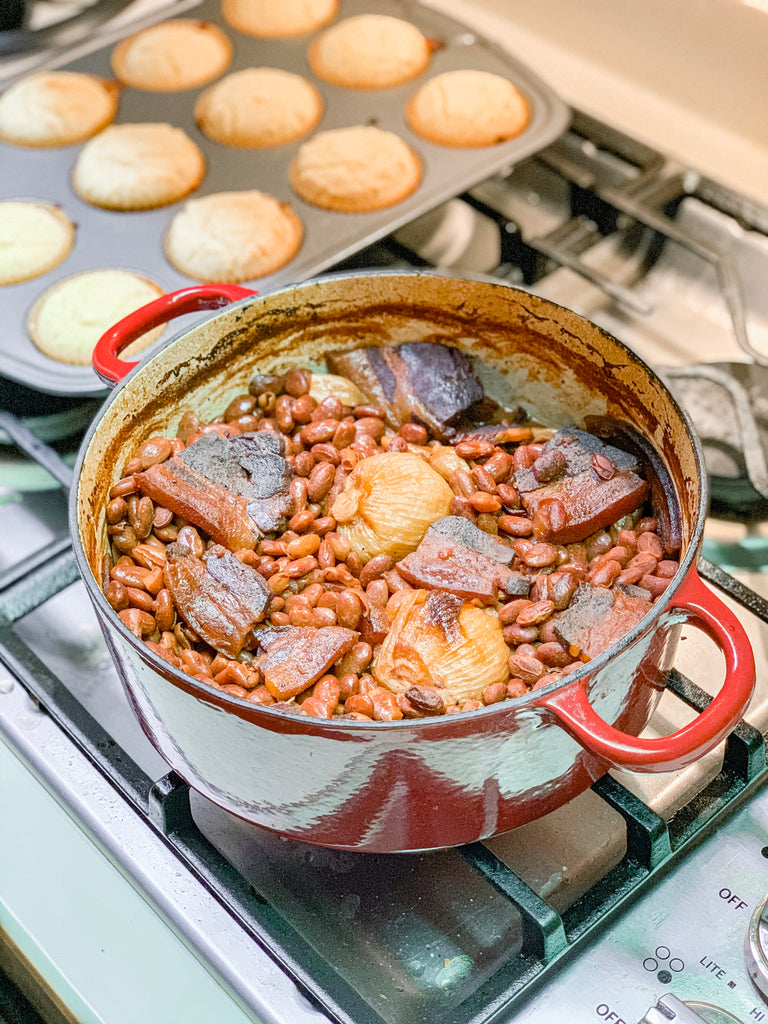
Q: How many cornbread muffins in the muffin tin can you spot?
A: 11